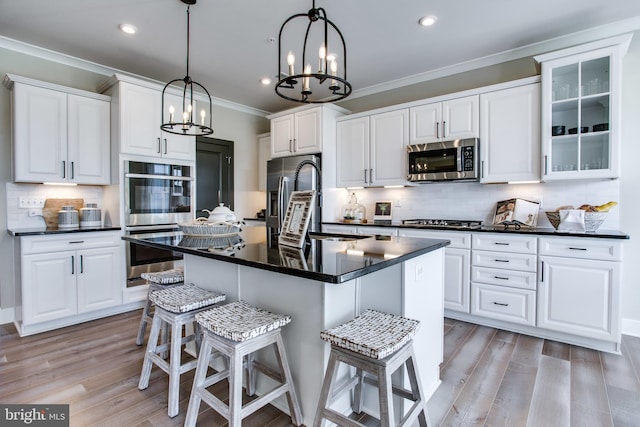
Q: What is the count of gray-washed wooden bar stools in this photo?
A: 4